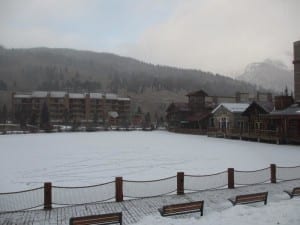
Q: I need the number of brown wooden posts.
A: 5